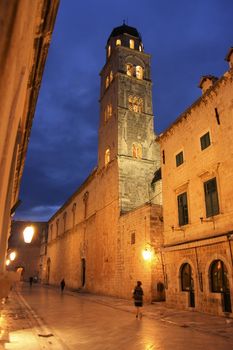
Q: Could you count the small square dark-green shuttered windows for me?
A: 2